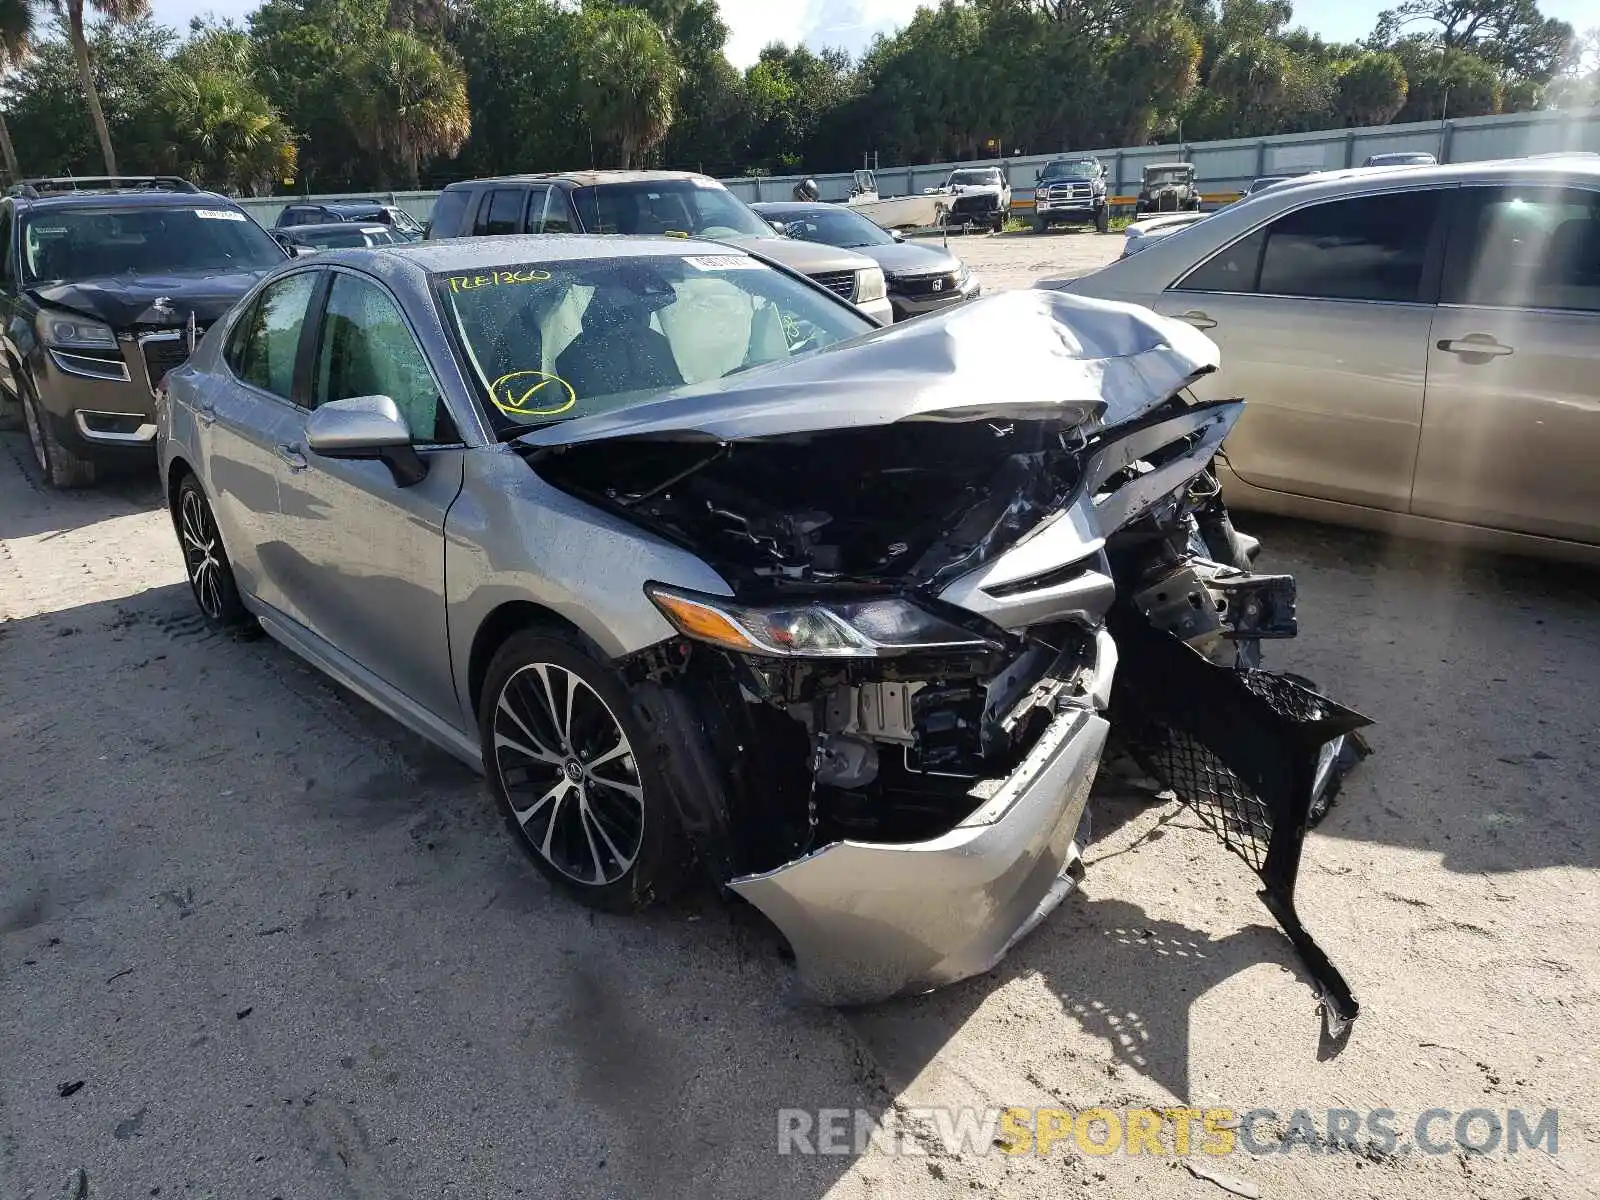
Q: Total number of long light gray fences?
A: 1